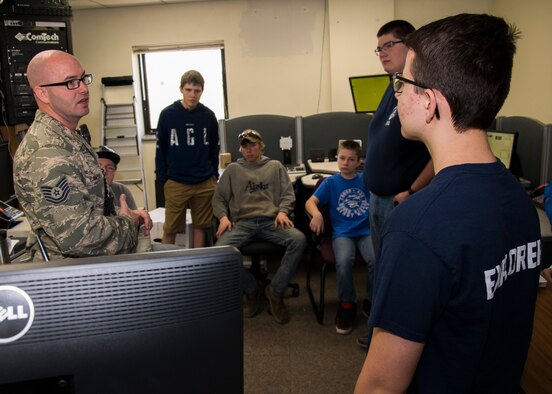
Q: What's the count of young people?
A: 6